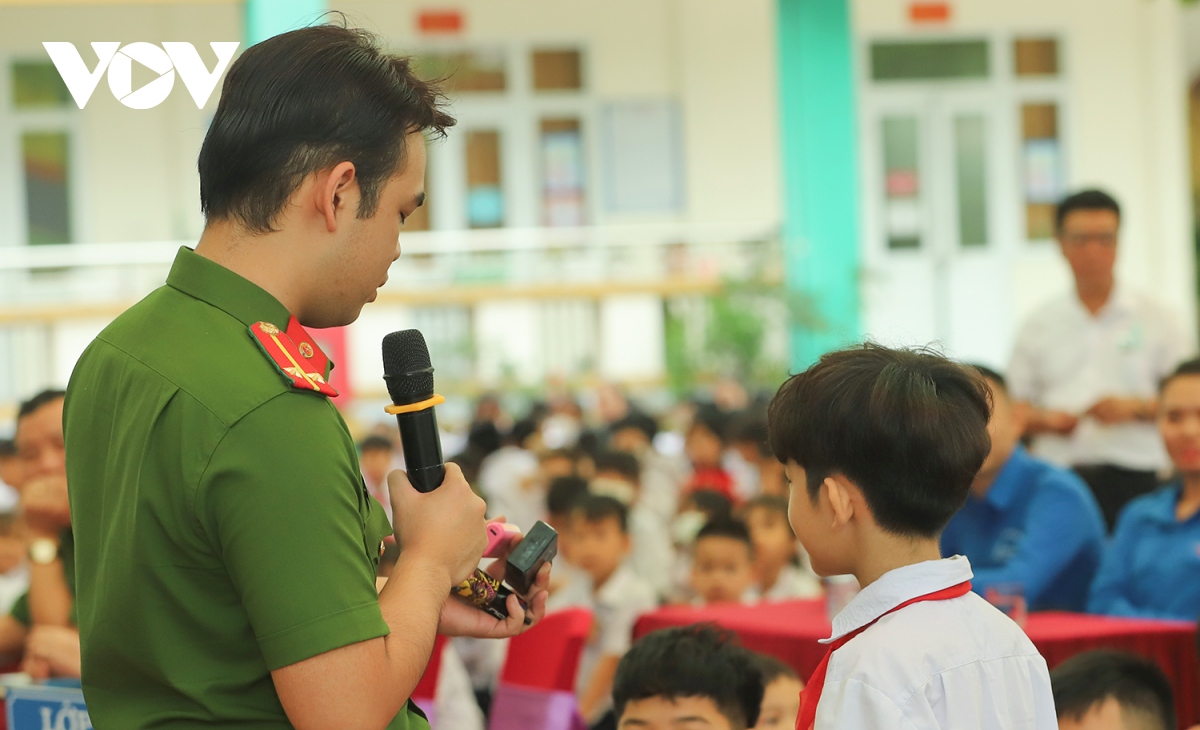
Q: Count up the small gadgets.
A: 3